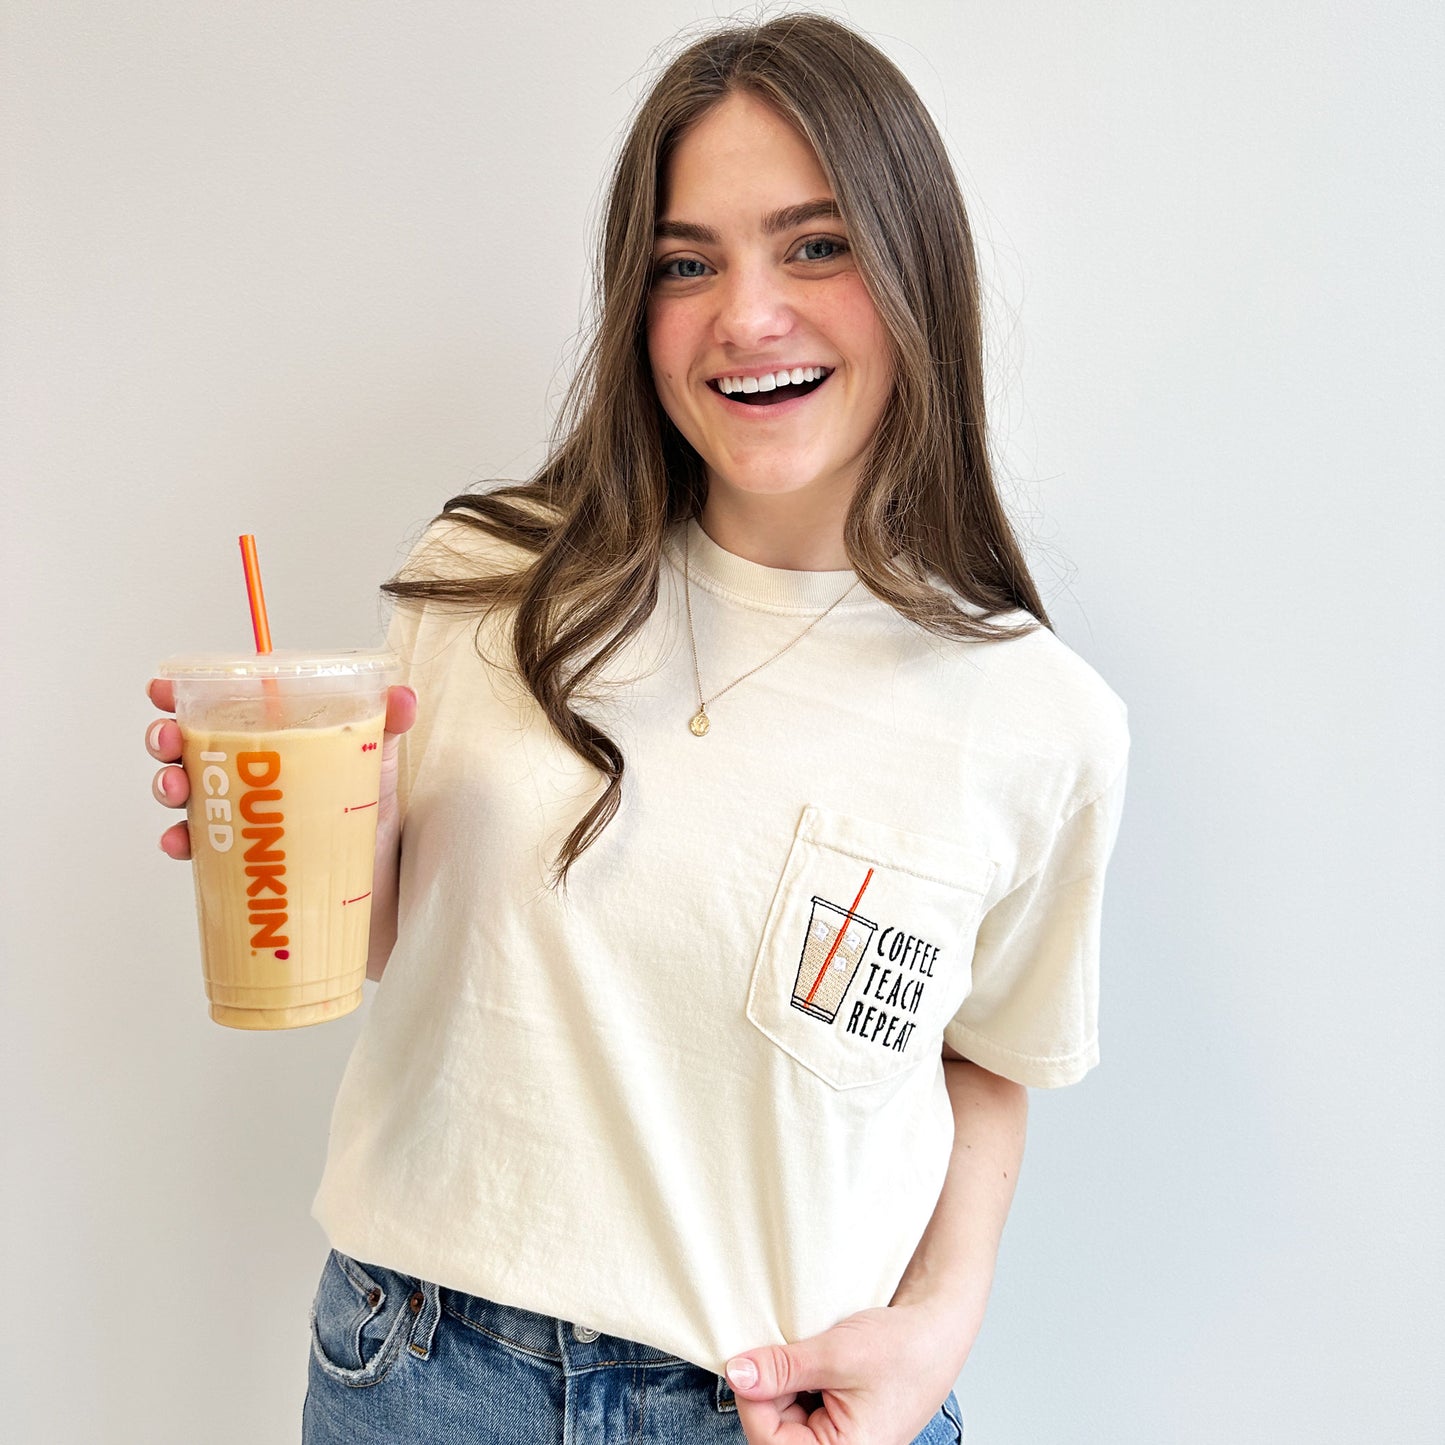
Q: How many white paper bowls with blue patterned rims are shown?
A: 0